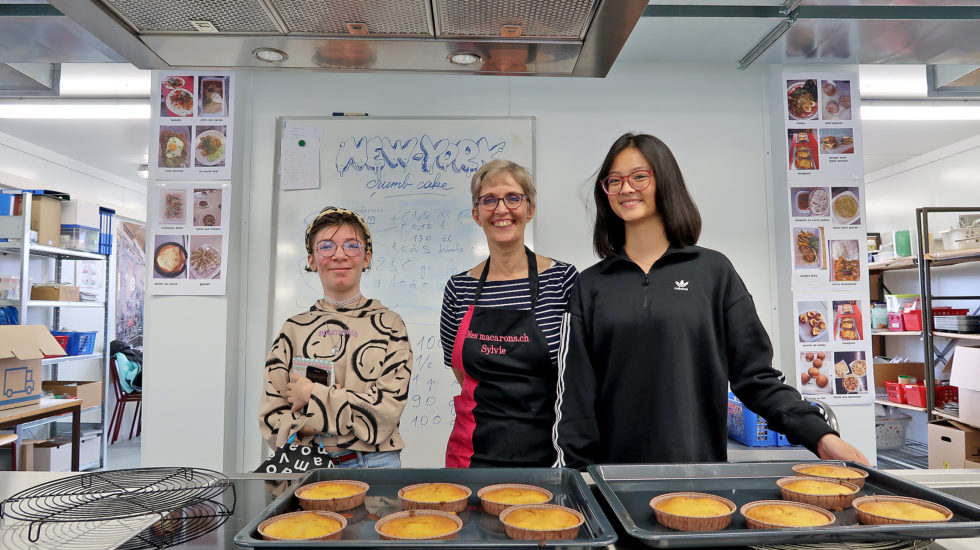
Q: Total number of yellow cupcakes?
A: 11